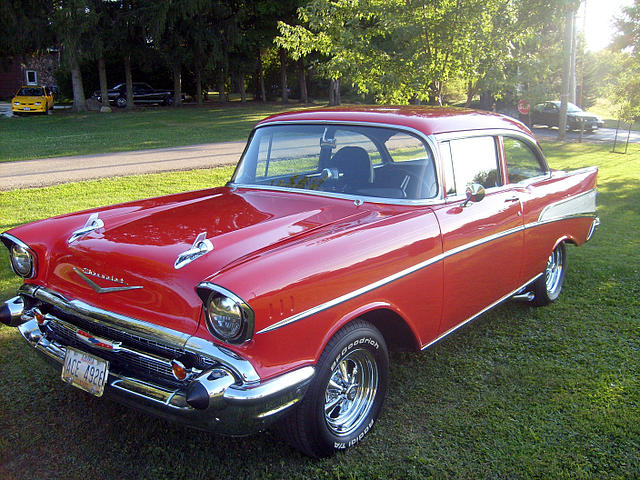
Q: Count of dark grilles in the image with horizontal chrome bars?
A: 1